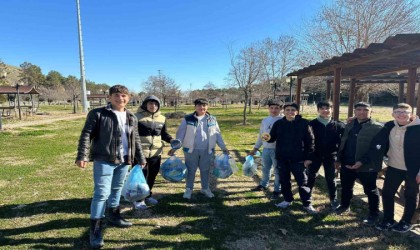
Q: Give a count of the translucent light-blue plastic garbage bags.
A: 4